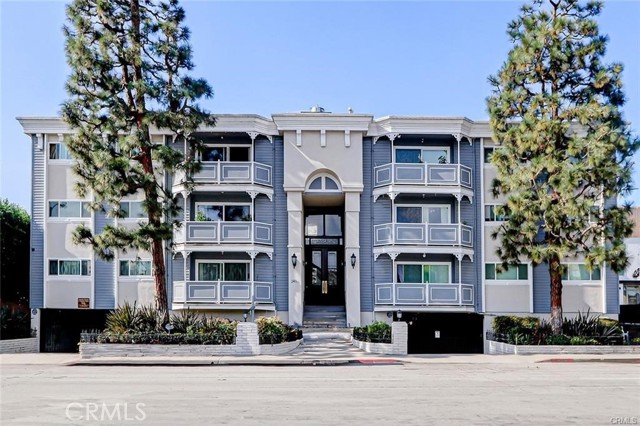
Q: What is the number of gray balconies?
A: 6